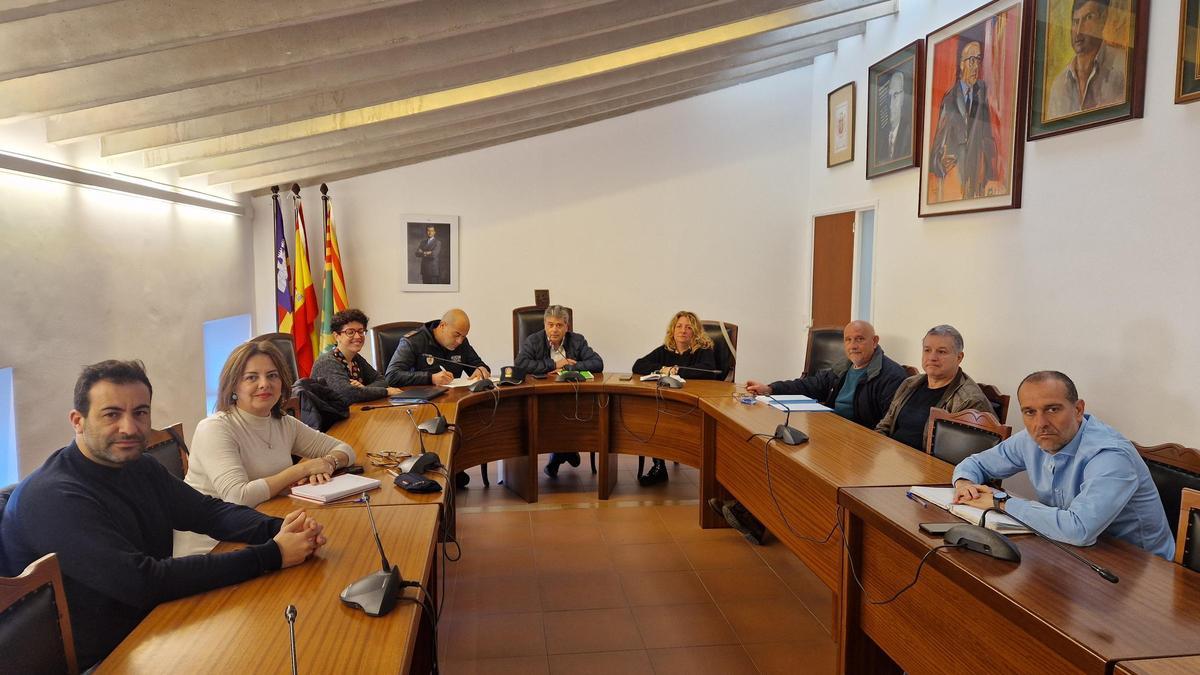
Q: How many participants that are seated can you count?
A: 9